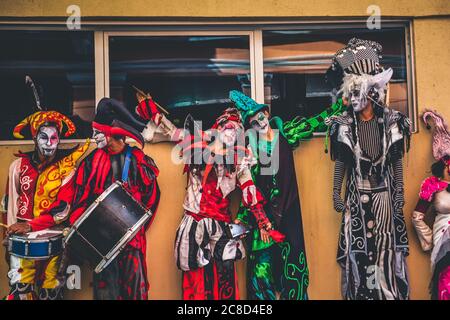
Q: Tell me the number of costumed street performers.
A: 6